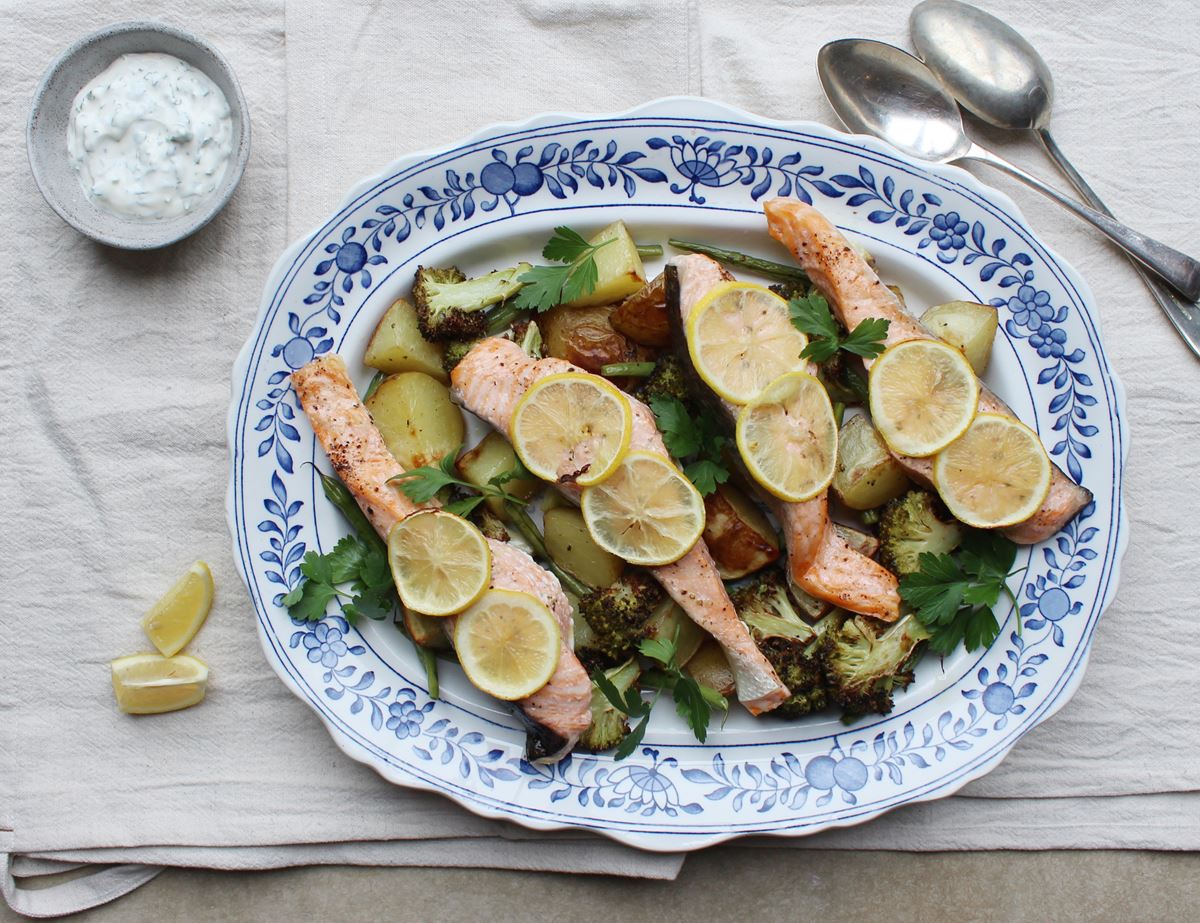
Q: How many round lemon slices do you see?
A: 8